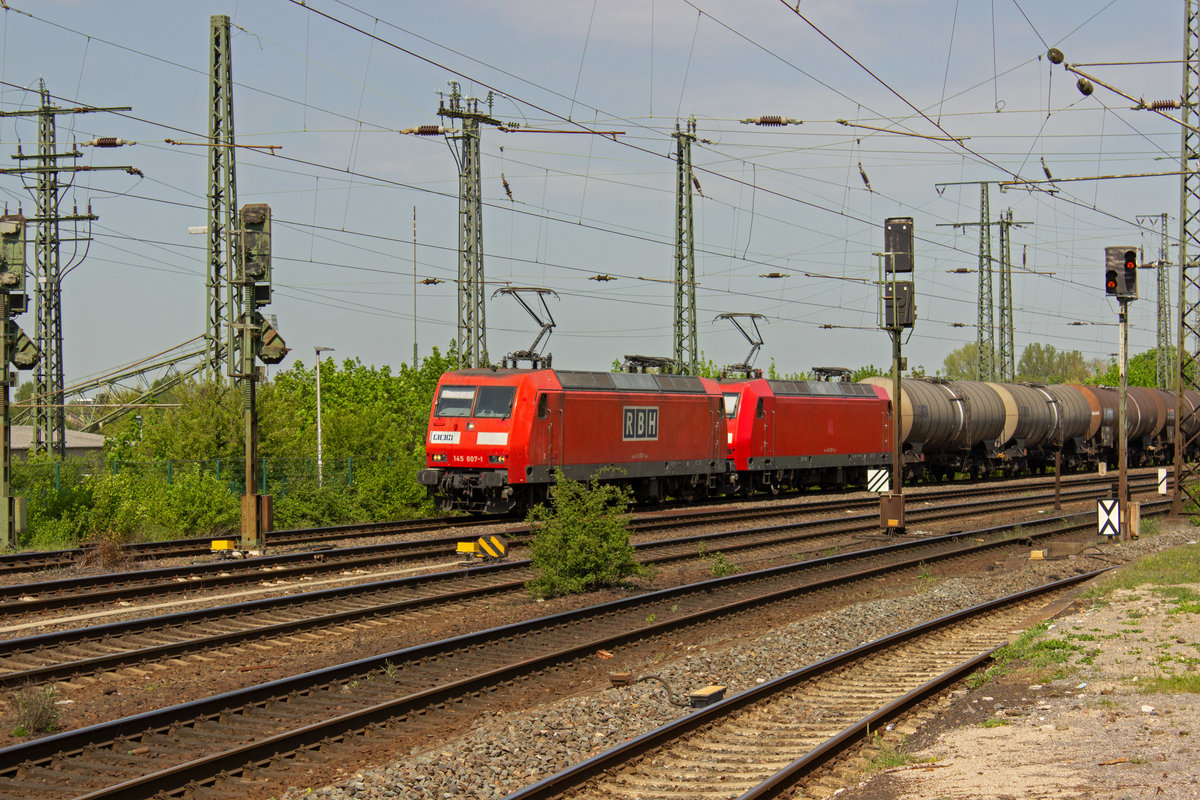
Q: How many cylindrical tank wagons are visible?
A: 4